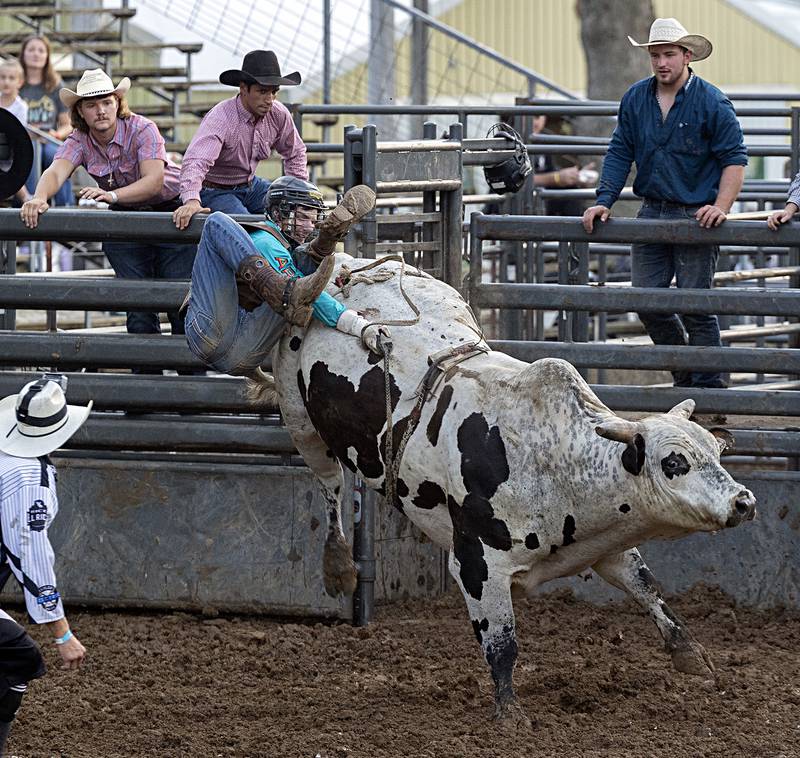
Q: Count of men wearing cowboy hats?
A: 4